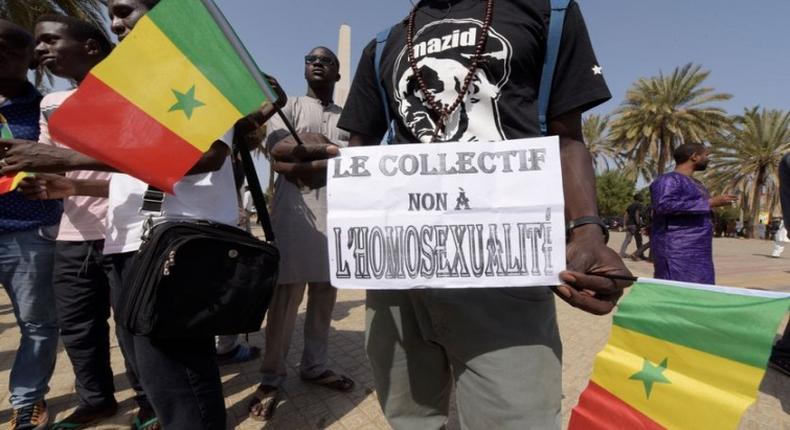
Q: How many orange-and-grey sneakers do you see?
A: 1